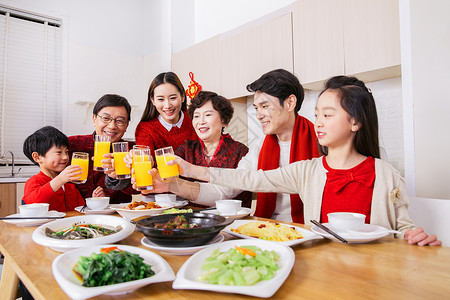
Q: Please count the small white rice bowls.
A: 5